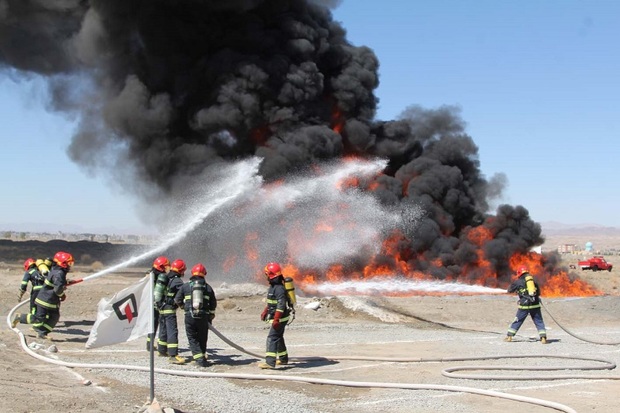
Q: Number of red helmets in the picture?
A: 7